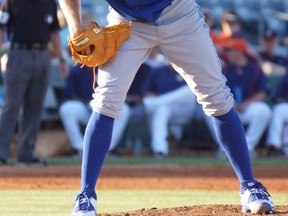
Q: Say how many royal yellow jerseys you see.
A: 0